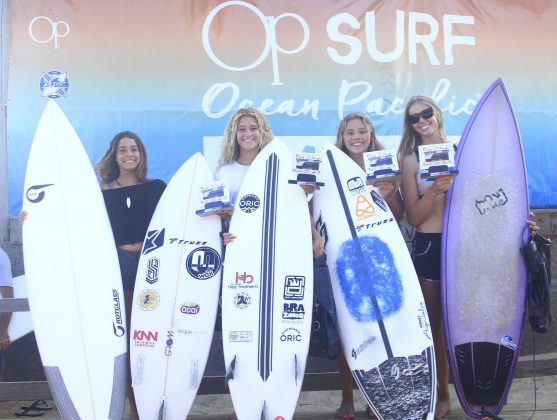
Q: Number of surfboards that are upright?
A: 5